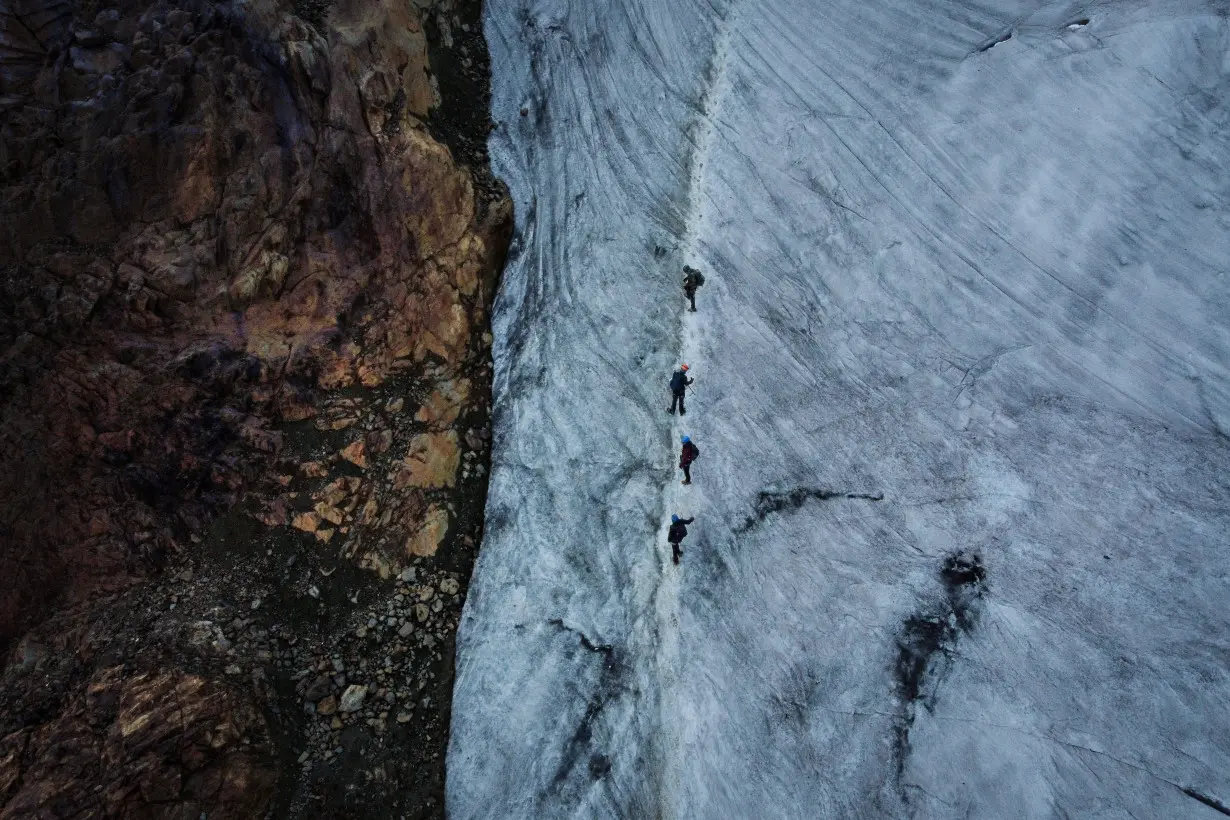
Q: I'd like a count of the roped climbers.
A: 4